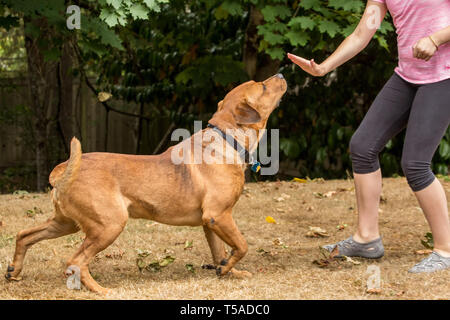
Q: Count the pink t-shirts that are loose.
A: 1